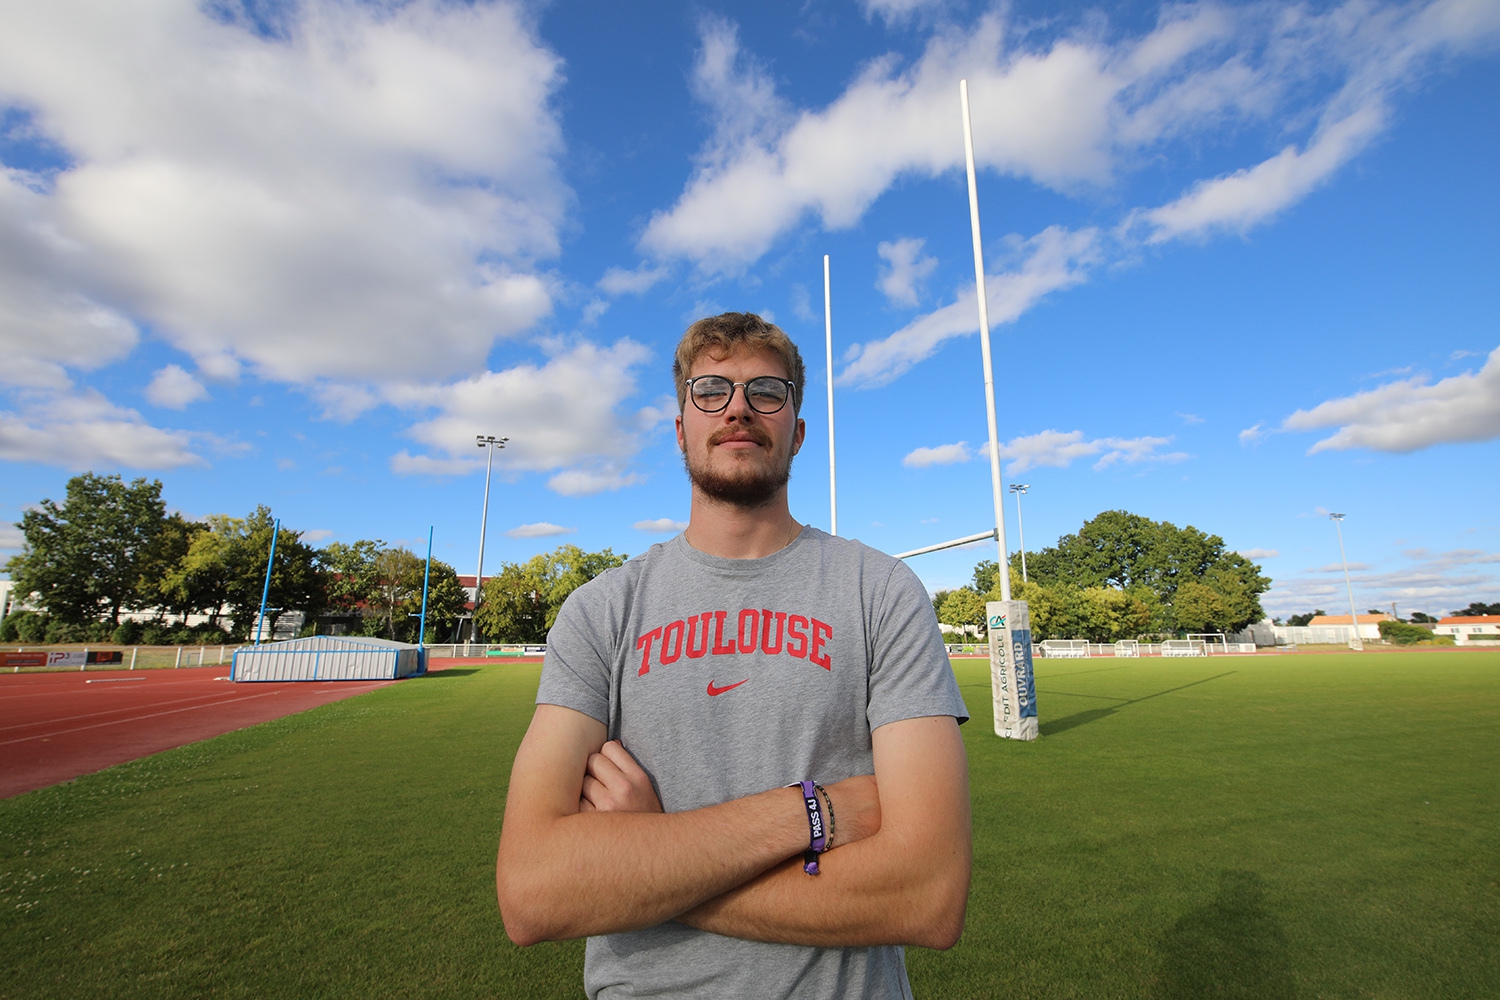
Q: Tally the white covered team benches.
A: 3